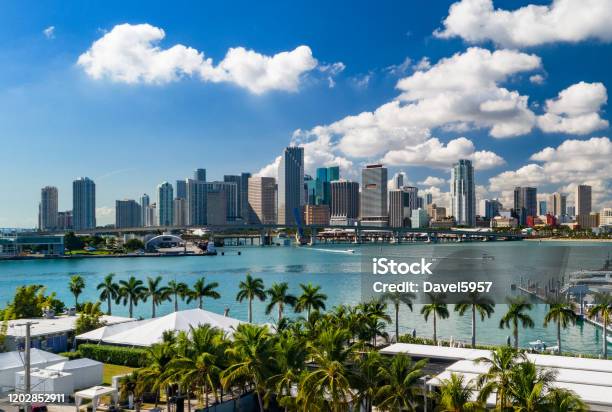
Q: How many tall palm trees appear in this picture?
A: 15